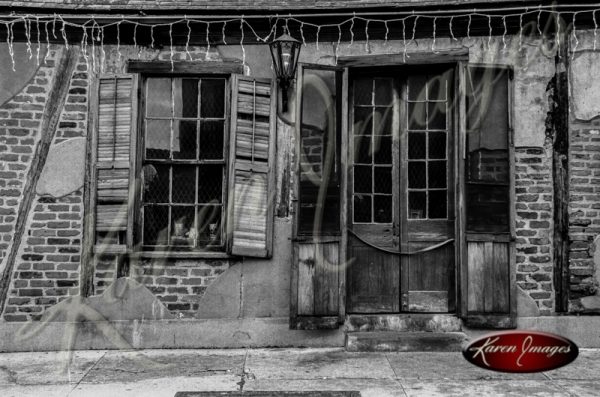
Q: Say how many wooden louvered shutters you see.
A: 2